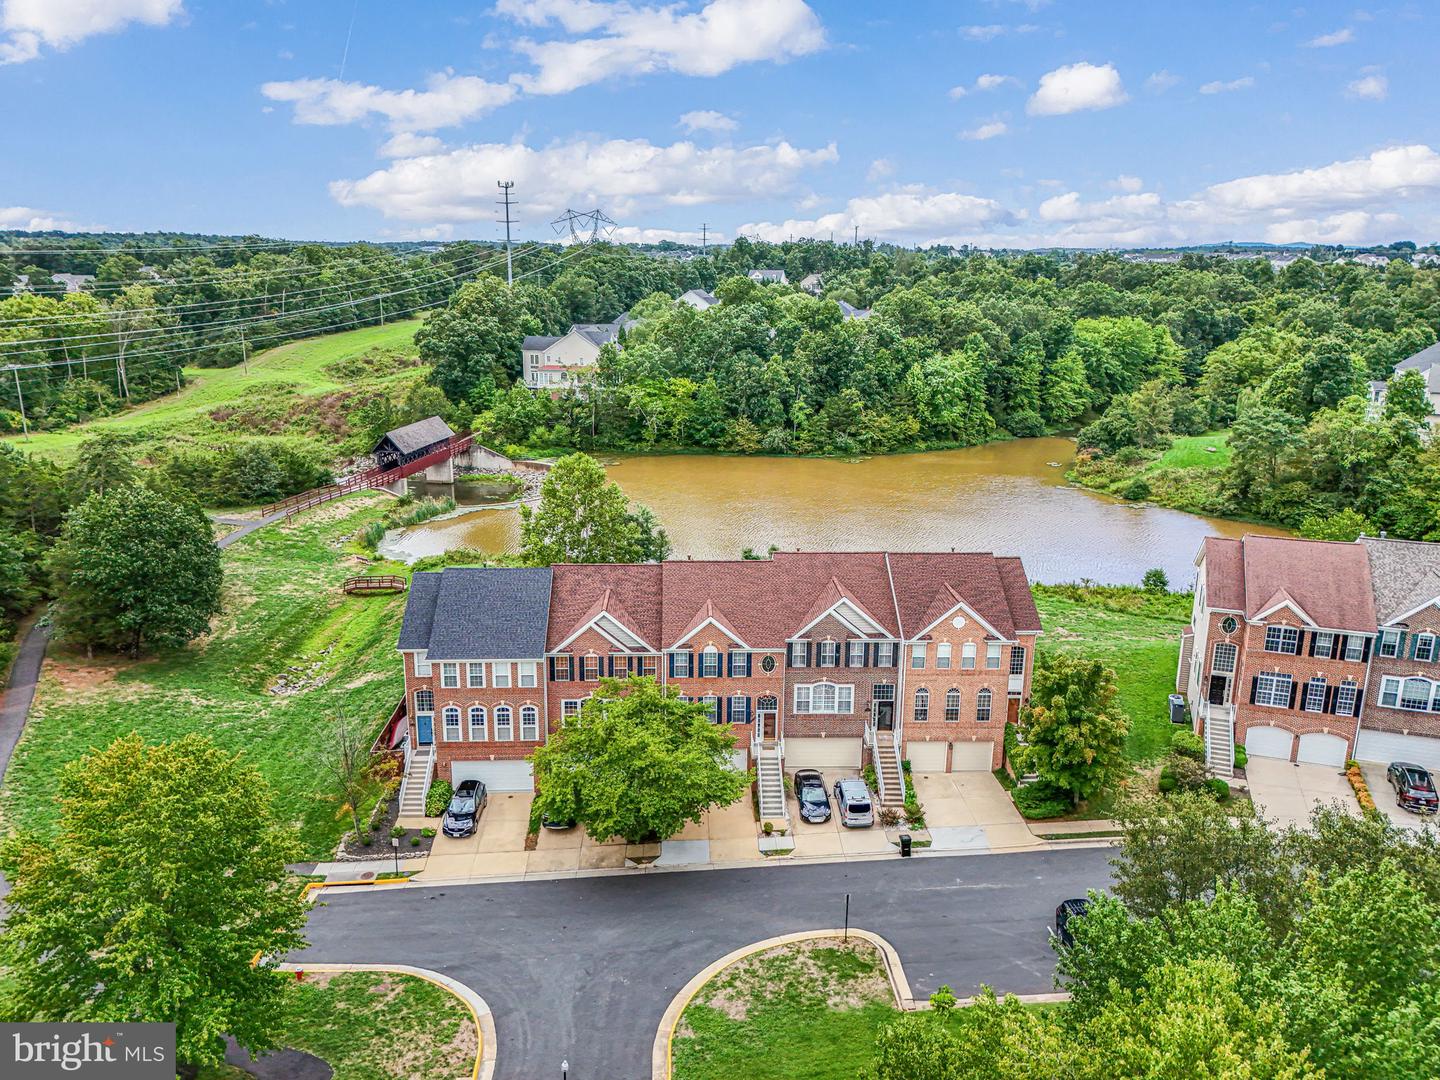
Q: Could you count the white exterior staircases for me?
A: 4